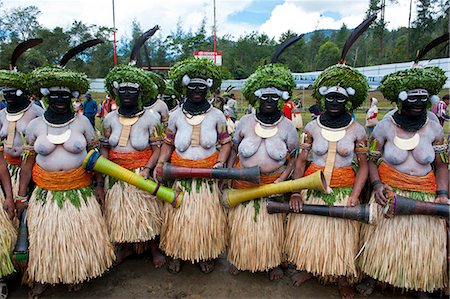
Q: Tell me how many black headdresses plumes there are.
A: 6